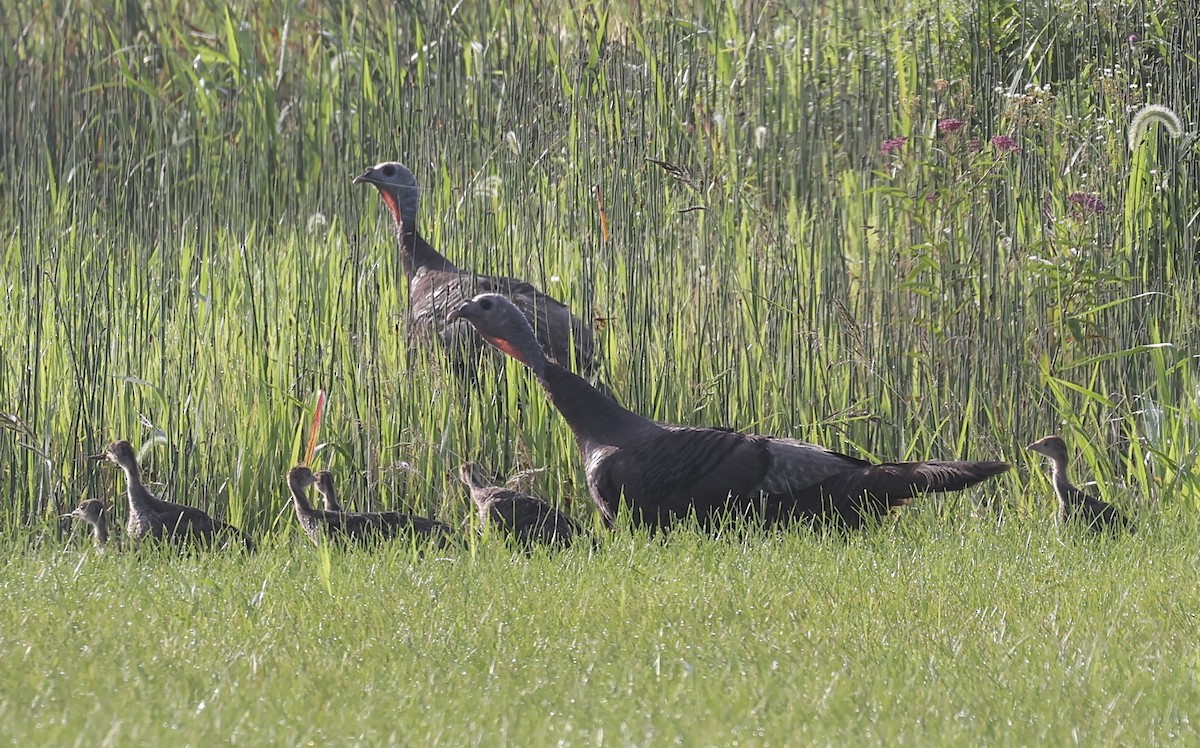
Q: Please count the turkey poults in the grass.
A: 6